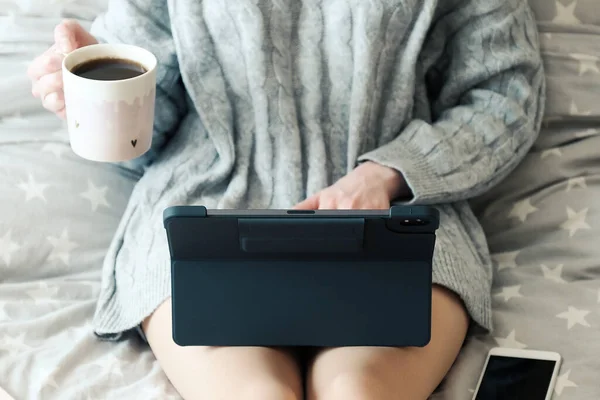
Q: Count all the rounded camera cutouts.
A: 1